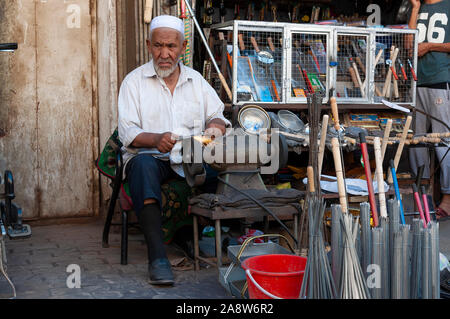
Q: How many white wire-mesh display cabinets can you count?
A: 1